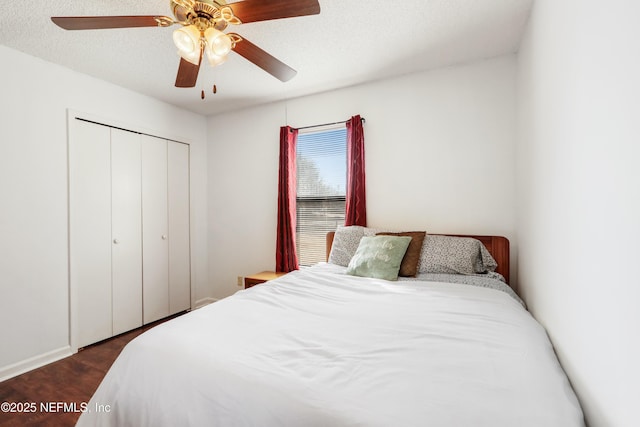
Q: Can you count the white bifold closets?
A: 1